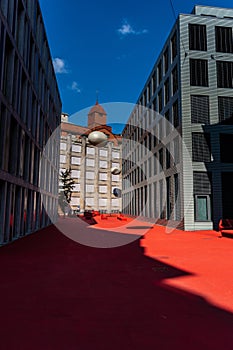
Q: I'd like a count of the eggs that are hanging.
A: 3